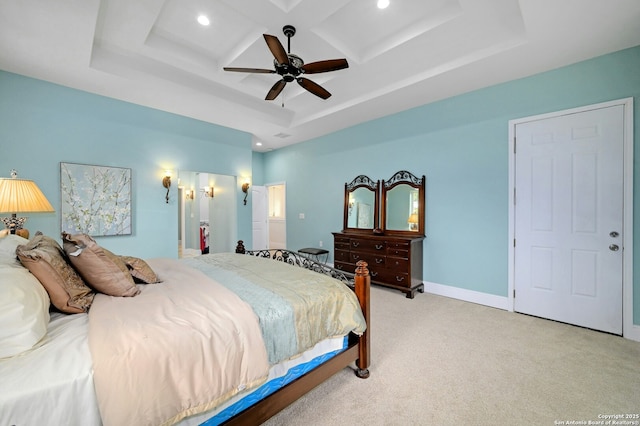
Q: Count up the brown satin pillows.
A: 3